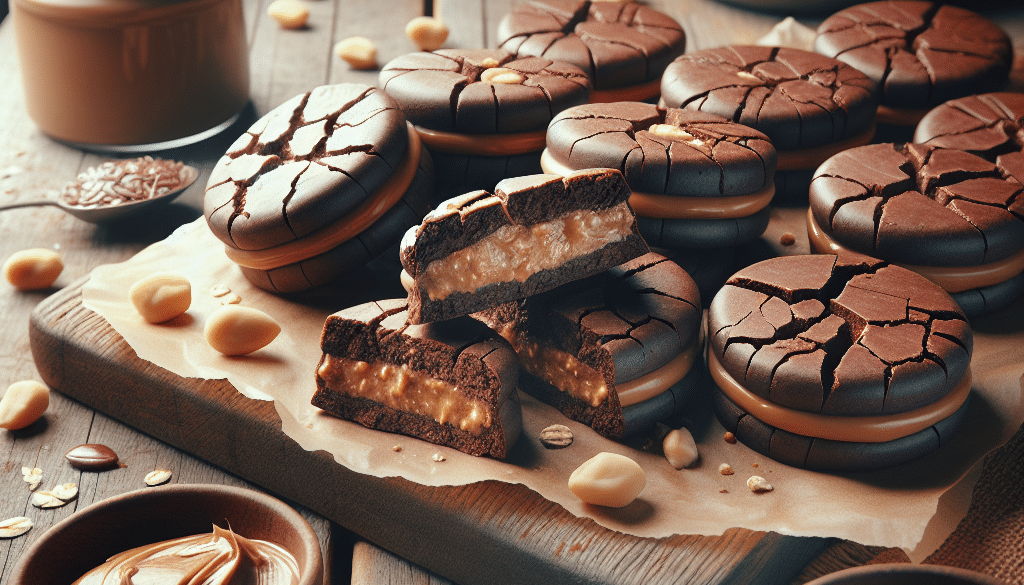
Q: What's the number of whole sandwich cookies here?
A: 9